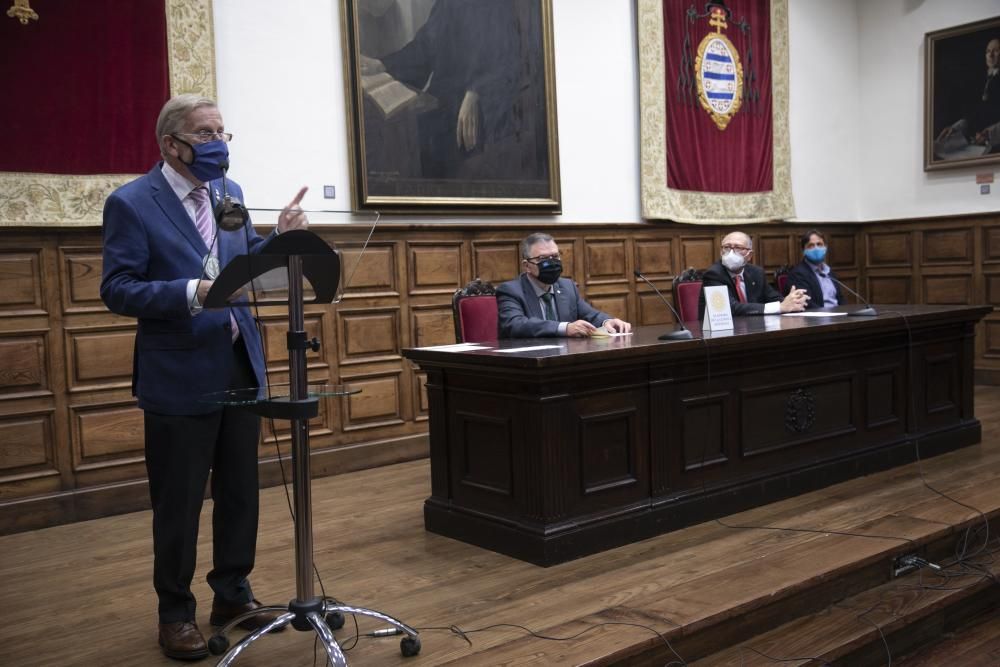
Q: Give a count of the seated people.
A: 3